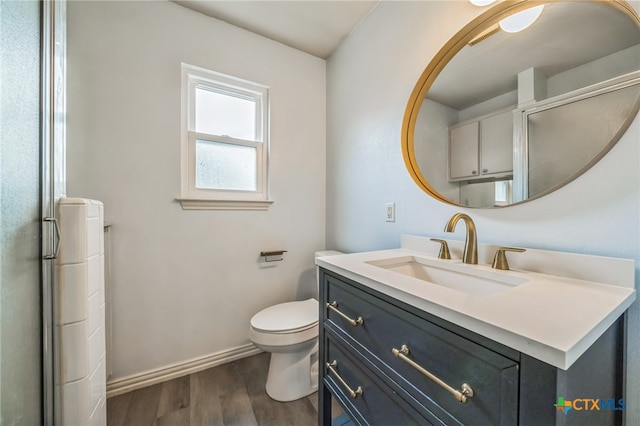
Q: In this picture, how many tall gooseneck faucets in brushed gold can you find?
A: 1